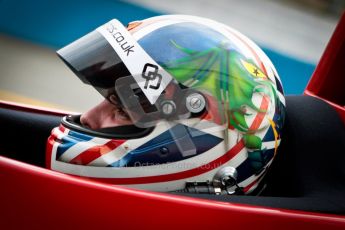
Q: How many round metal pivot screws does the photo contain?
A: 2